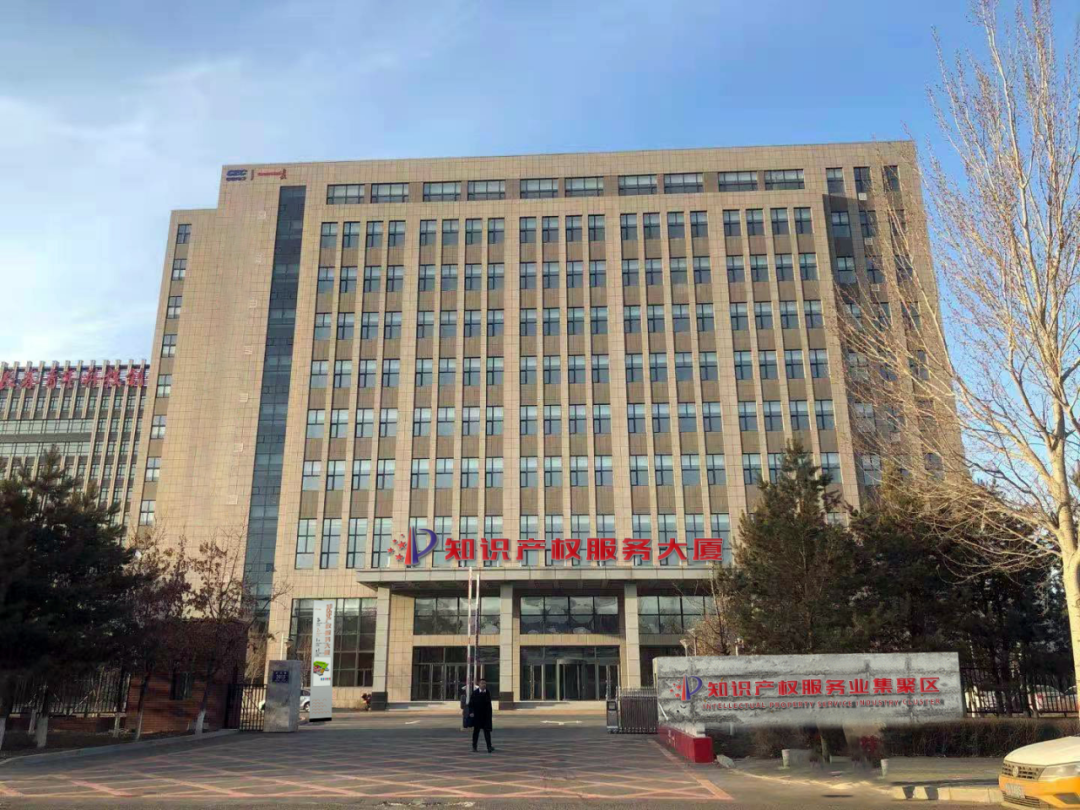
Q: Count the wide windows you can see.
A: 10